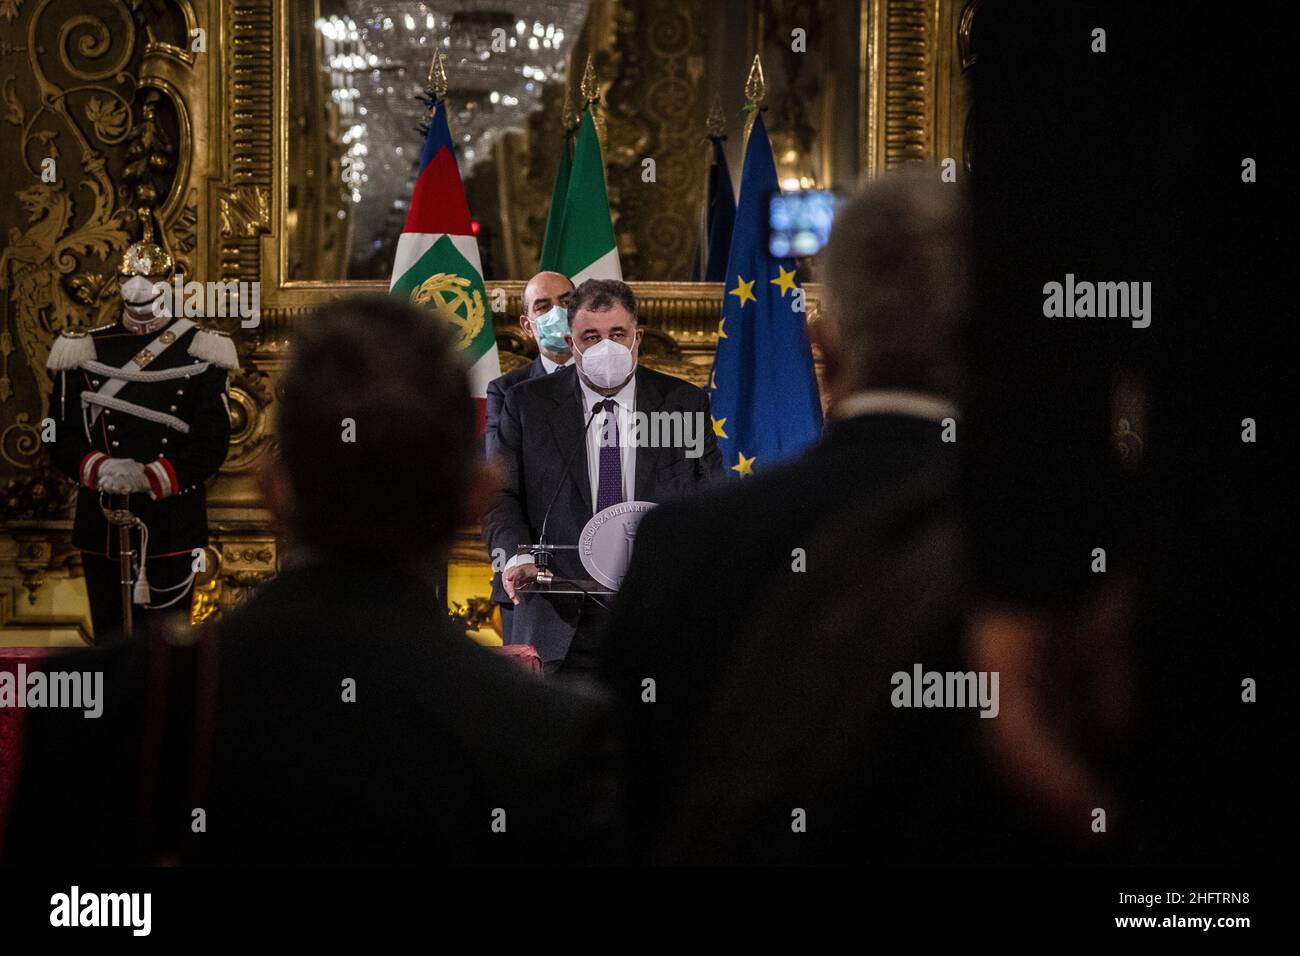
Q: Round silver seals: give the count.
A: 1